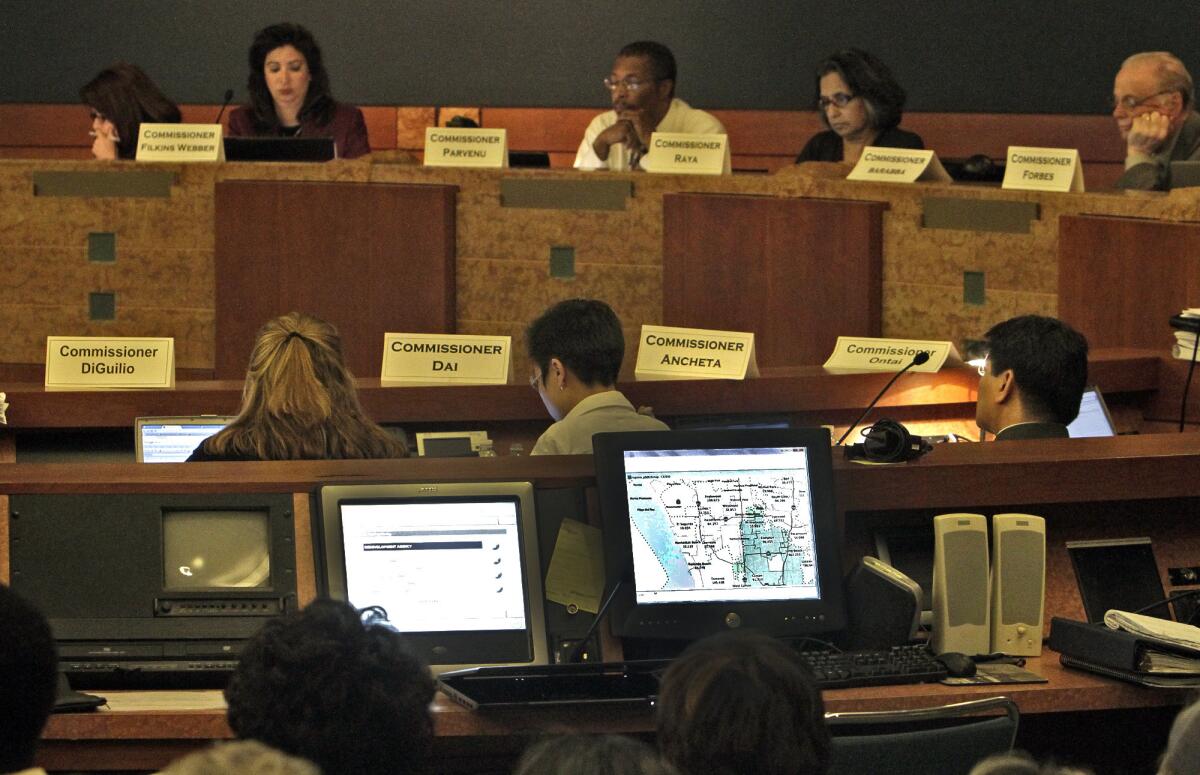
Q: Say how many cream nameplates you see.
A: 9